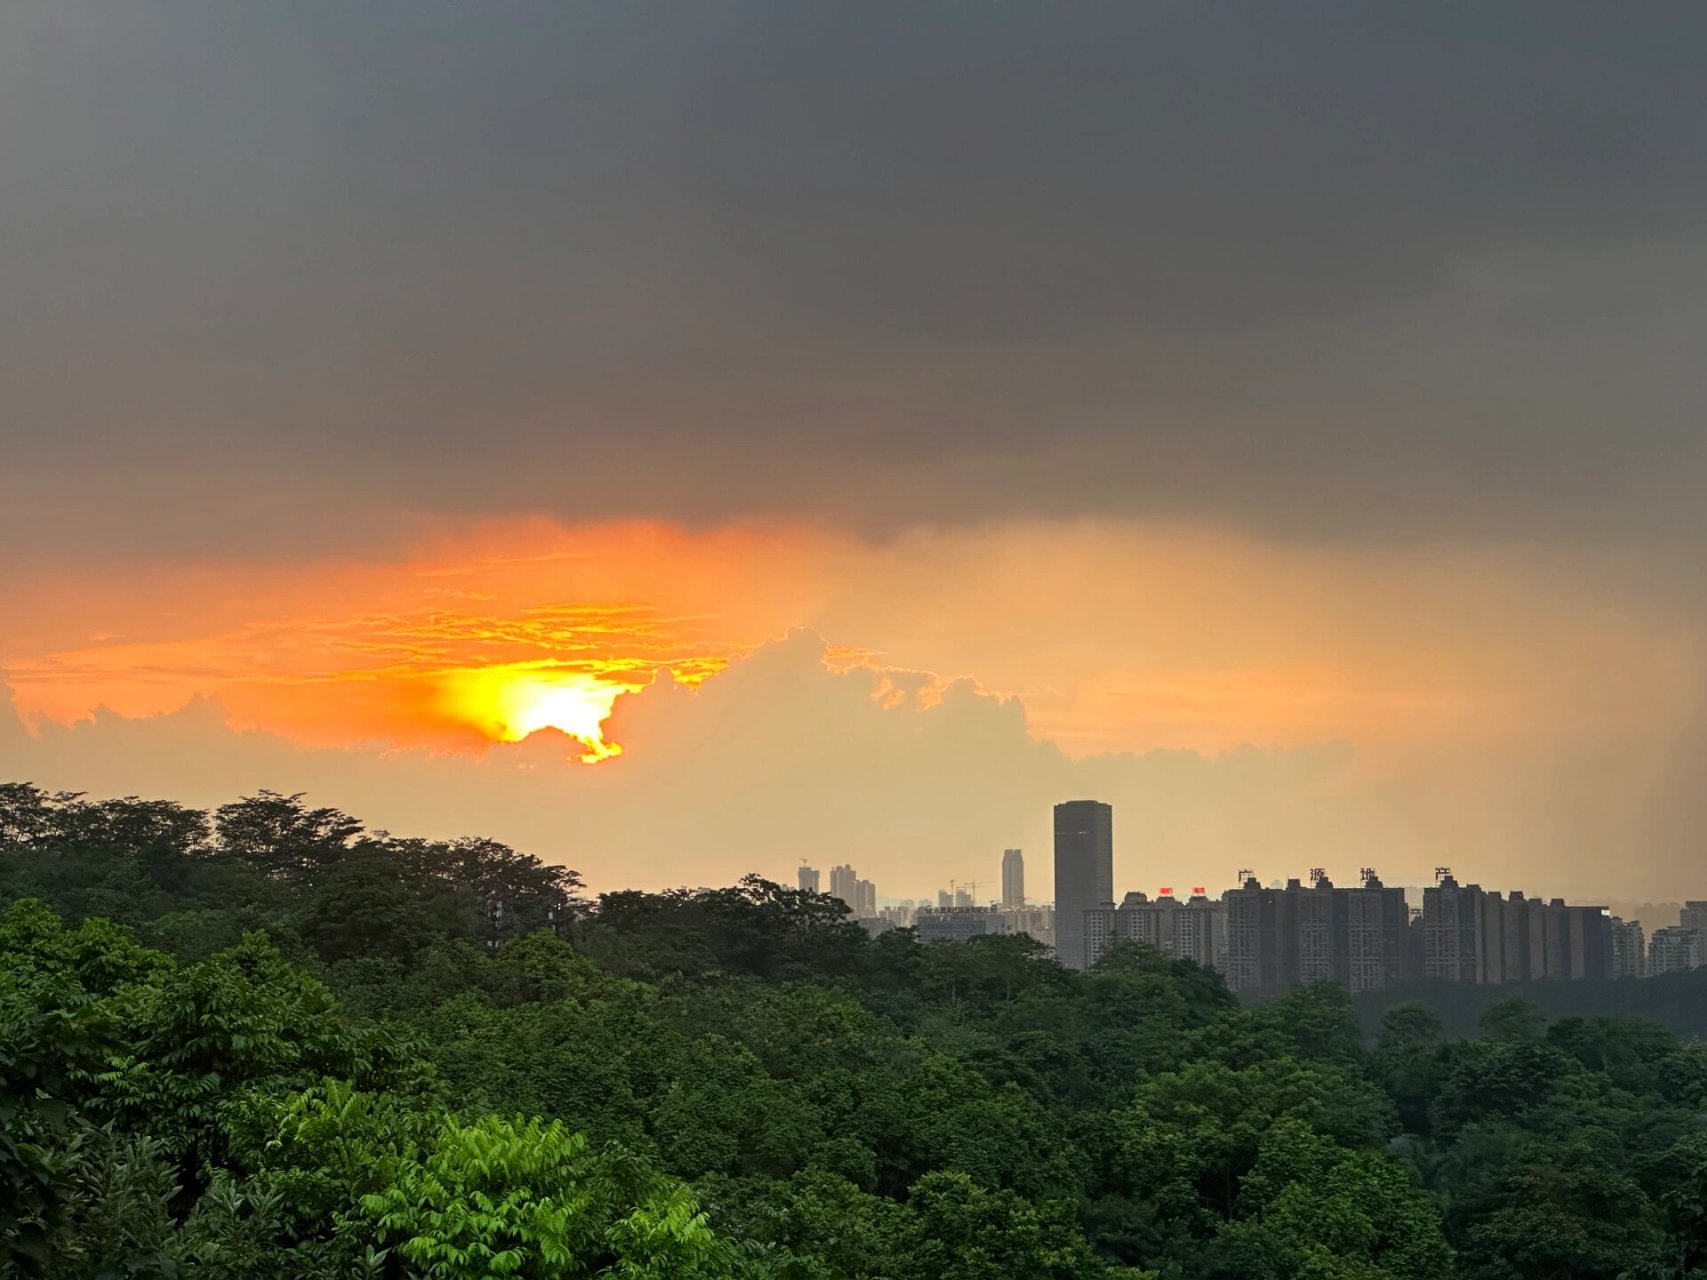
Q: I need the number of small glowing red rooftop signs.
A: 2